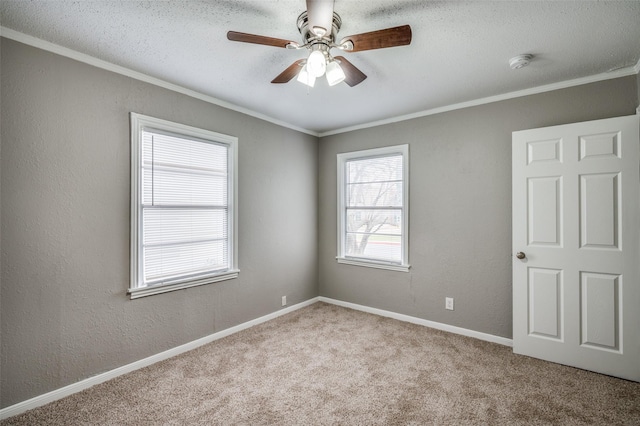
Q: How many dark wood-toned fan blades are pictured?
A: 4